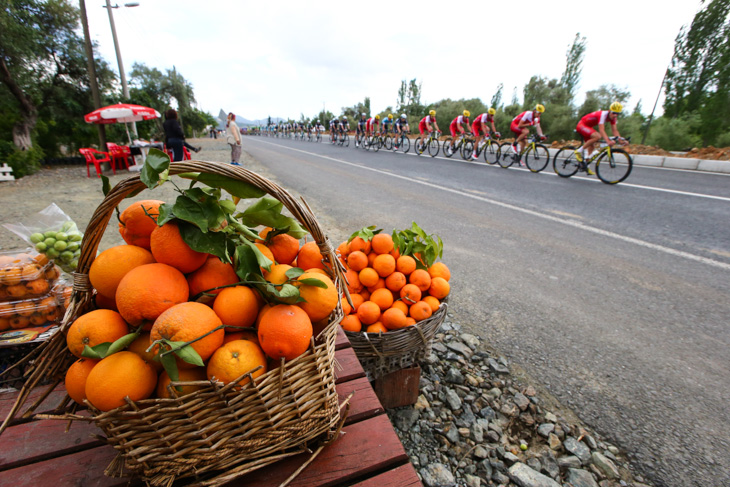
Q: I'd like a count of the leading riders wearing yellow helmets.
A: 5